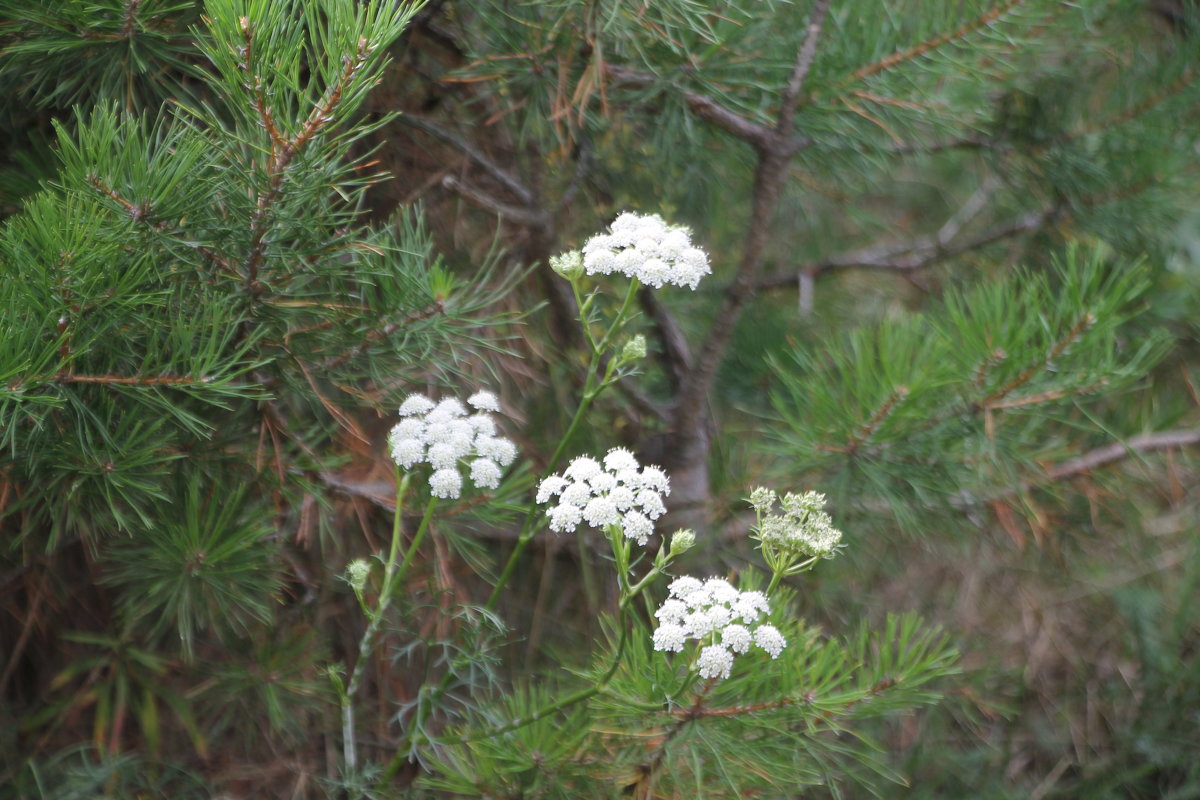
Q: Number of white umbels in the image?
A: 4